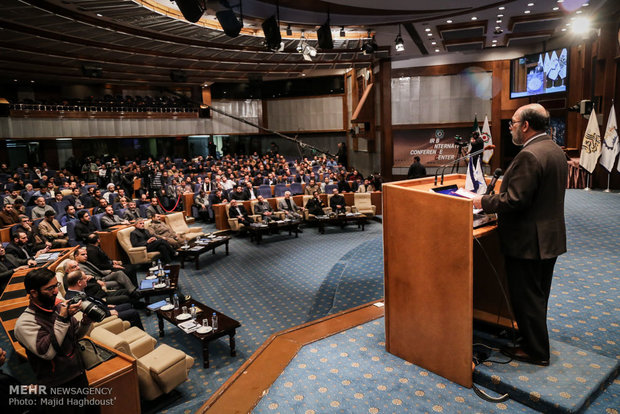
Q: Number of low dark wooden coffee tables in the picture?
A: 5